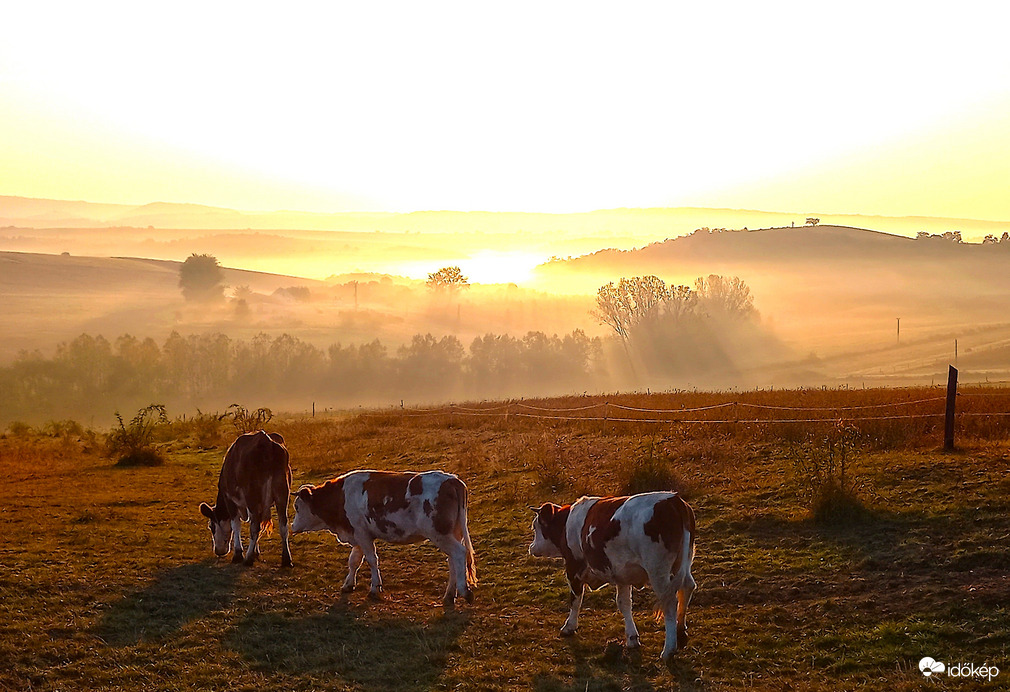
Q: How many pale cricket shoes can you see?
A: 0